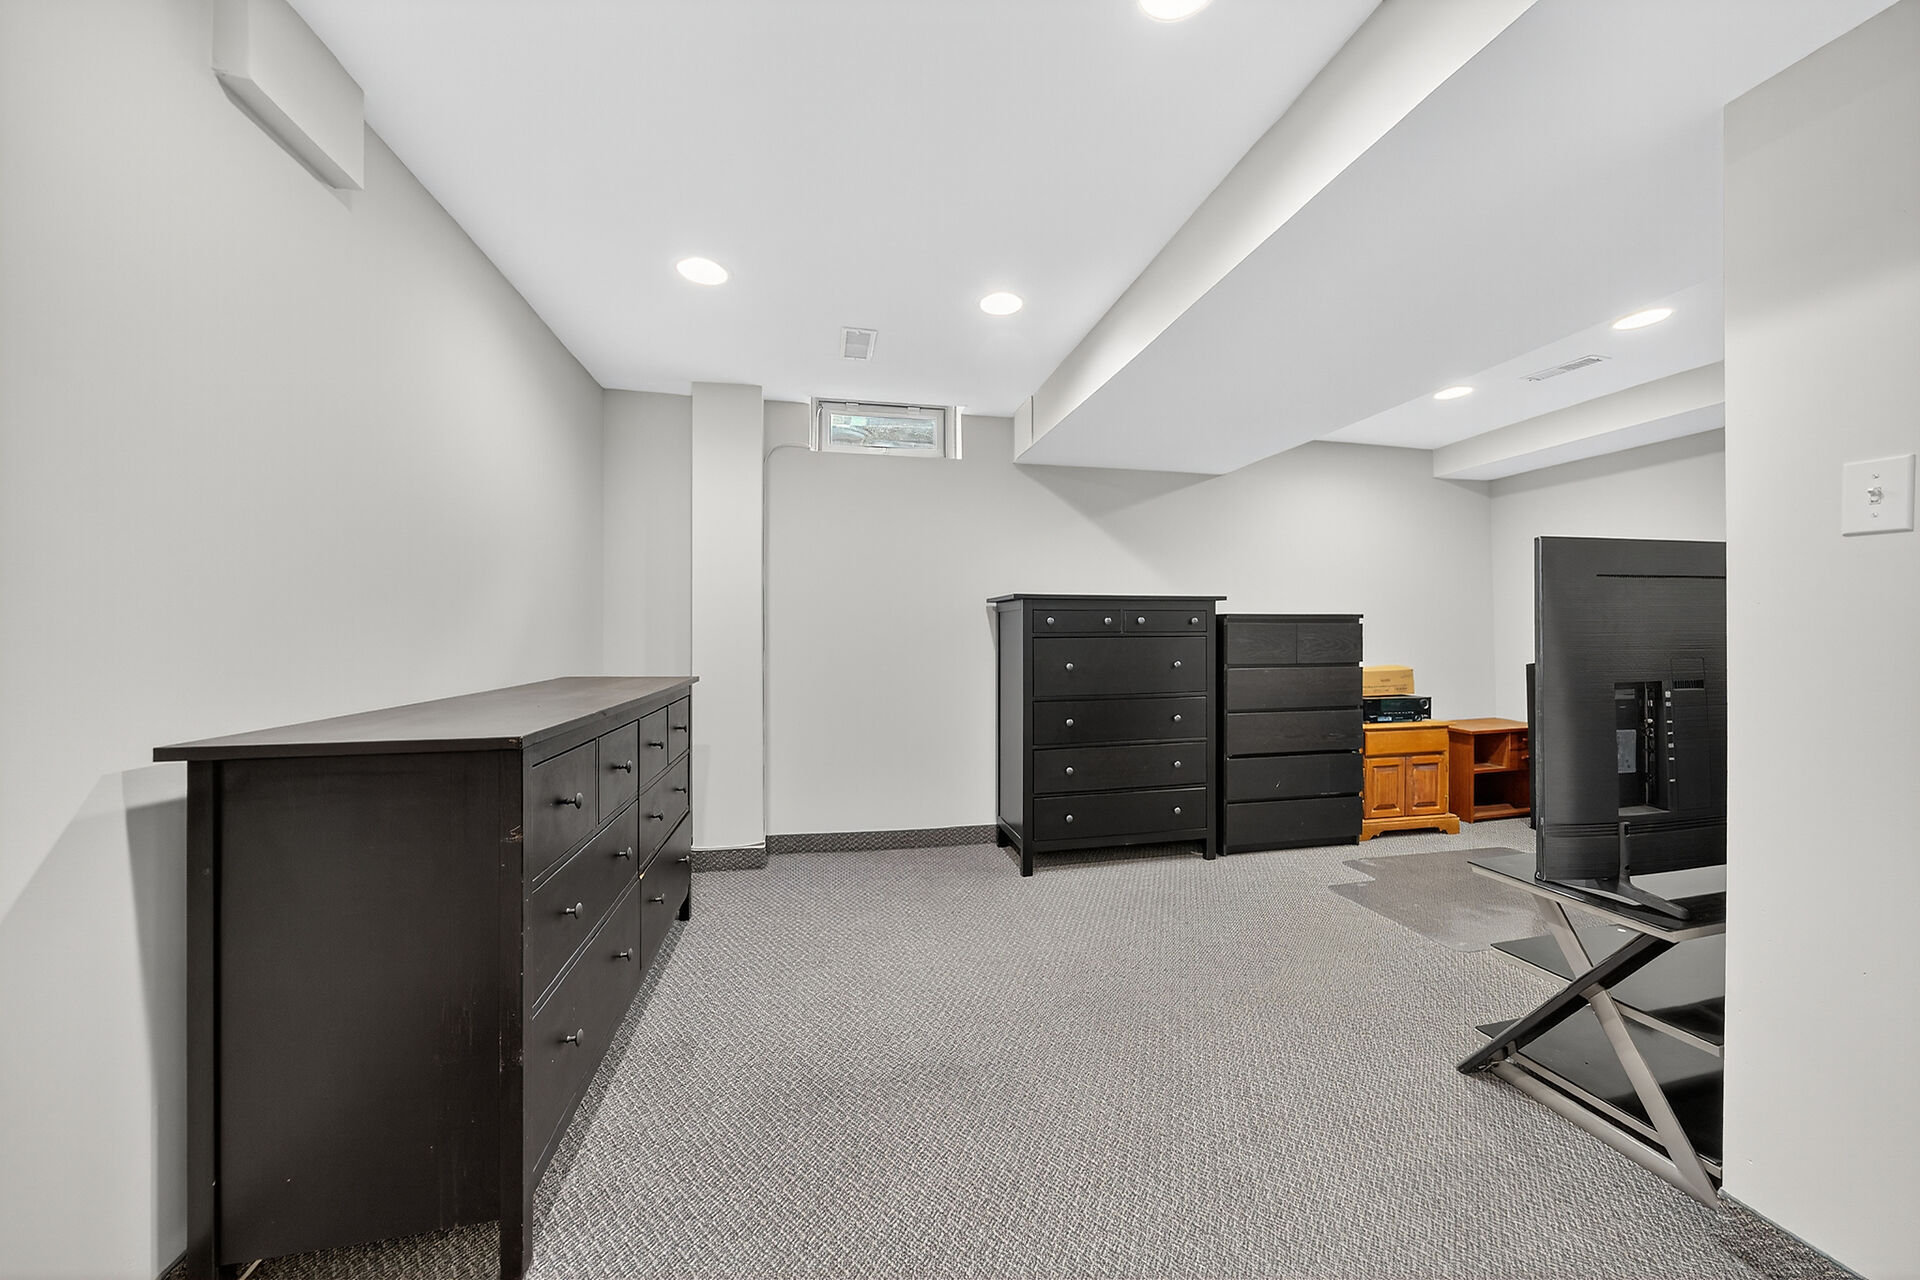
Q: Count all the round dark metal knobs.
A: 12